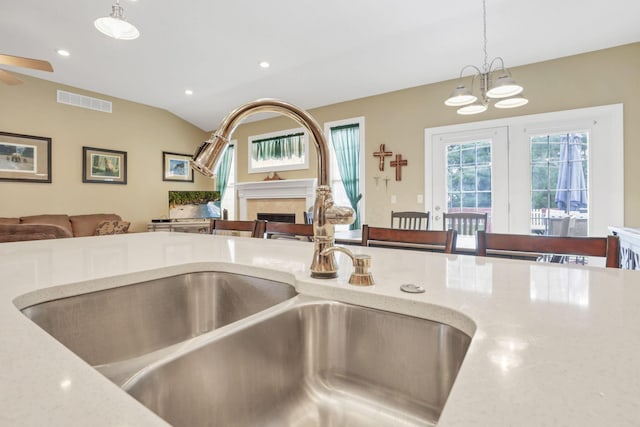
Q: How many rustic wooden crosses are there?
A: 2